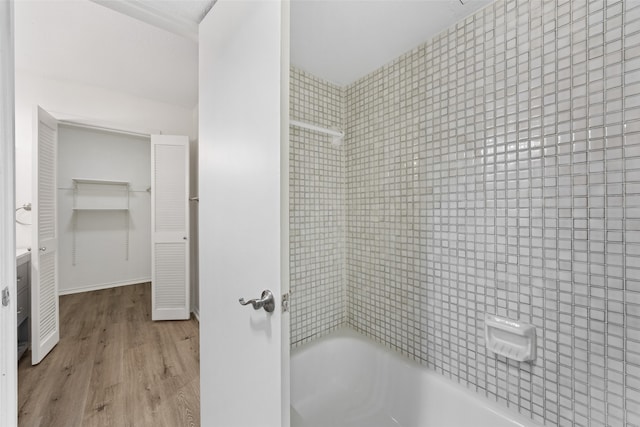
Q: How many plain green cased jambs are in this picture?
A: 0